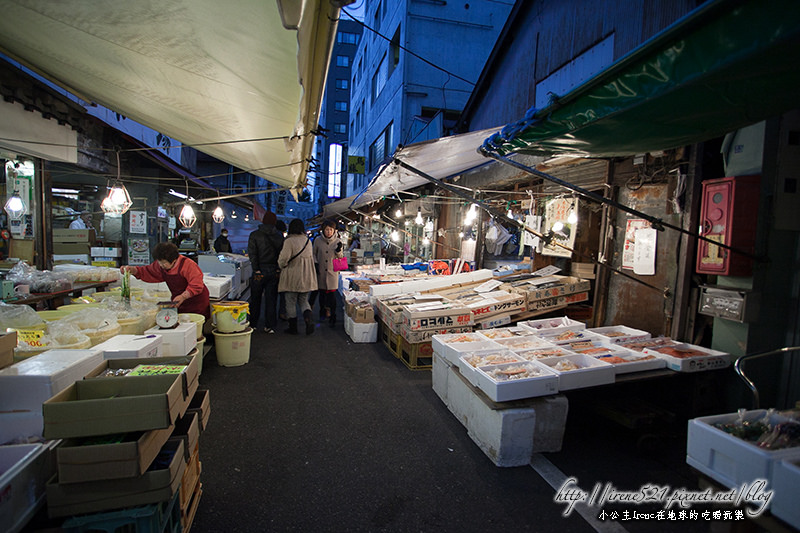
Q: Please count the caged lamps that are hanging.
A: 5